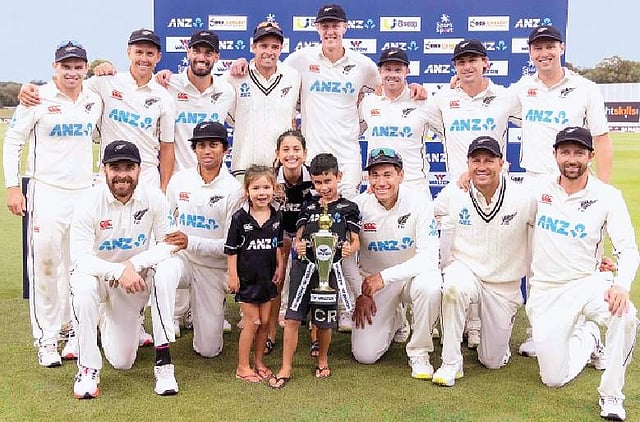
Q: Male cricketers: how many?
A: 13